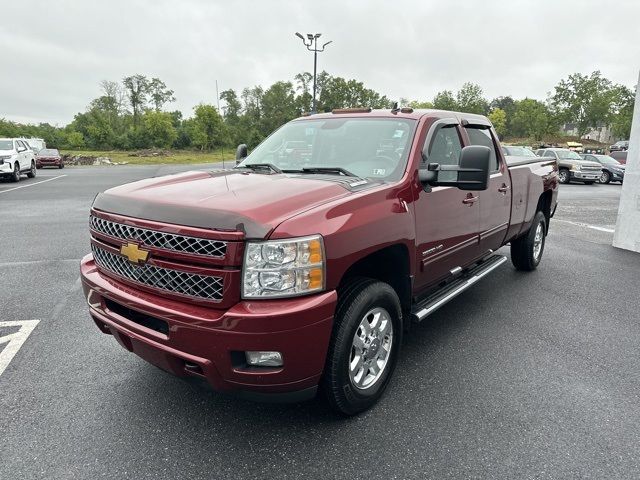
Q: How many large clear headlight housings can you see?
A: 1